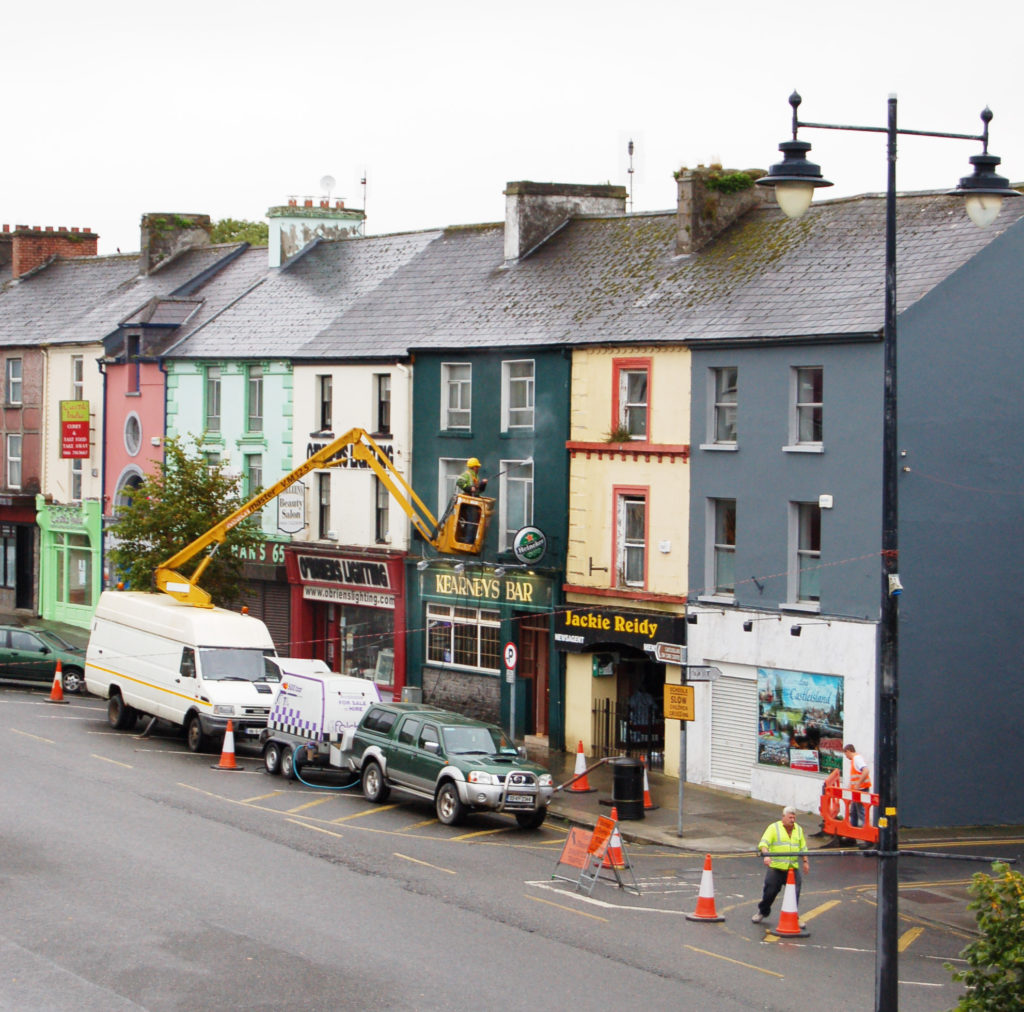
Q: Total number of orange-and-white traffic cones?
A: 7